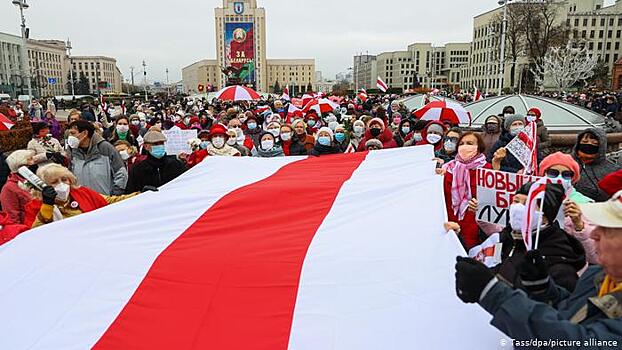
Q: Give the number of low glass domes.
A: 2